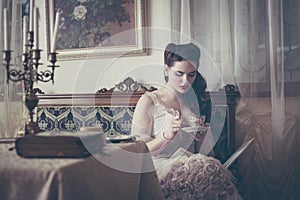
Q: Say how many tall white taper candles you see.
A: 5